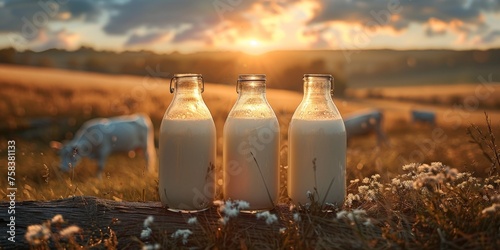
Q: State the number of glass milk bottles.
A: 3